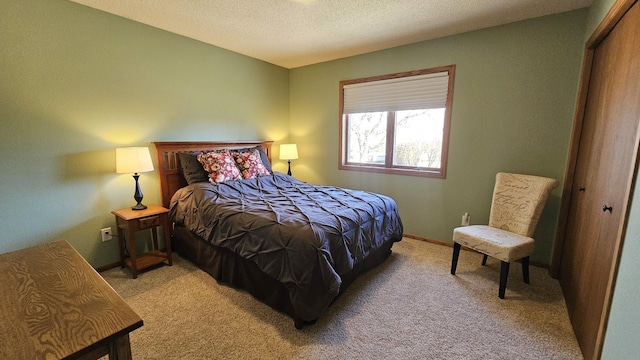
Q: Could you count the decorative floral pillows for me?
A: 2